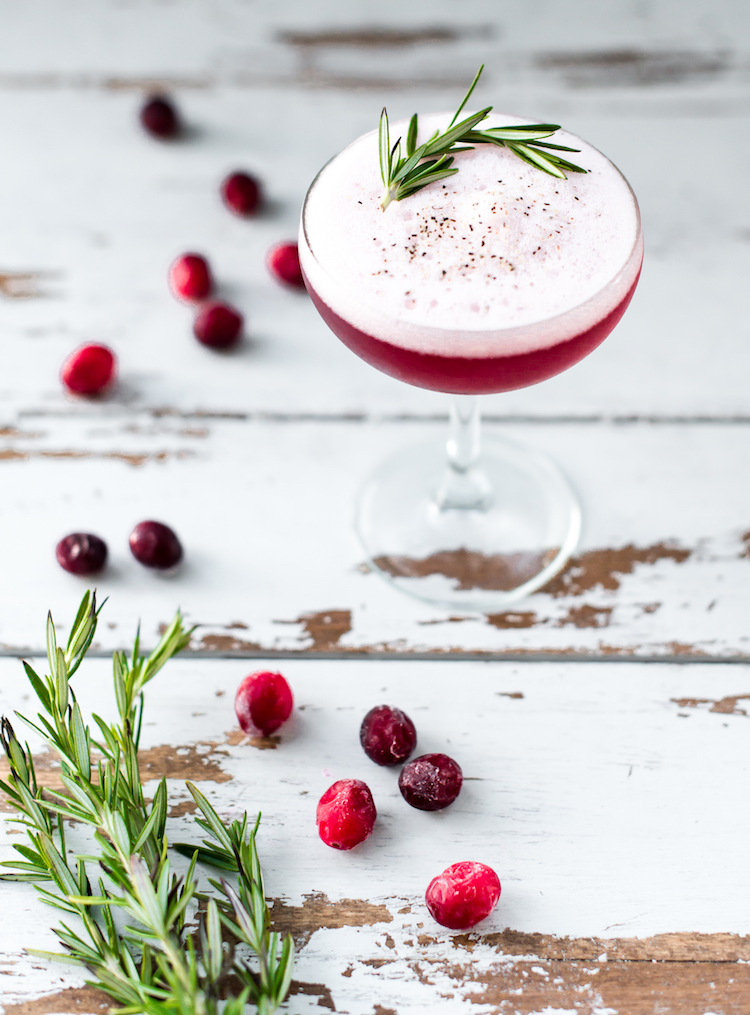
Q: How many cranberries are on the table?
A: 13